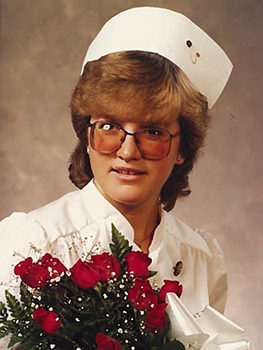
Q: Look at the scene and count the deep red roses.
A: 10